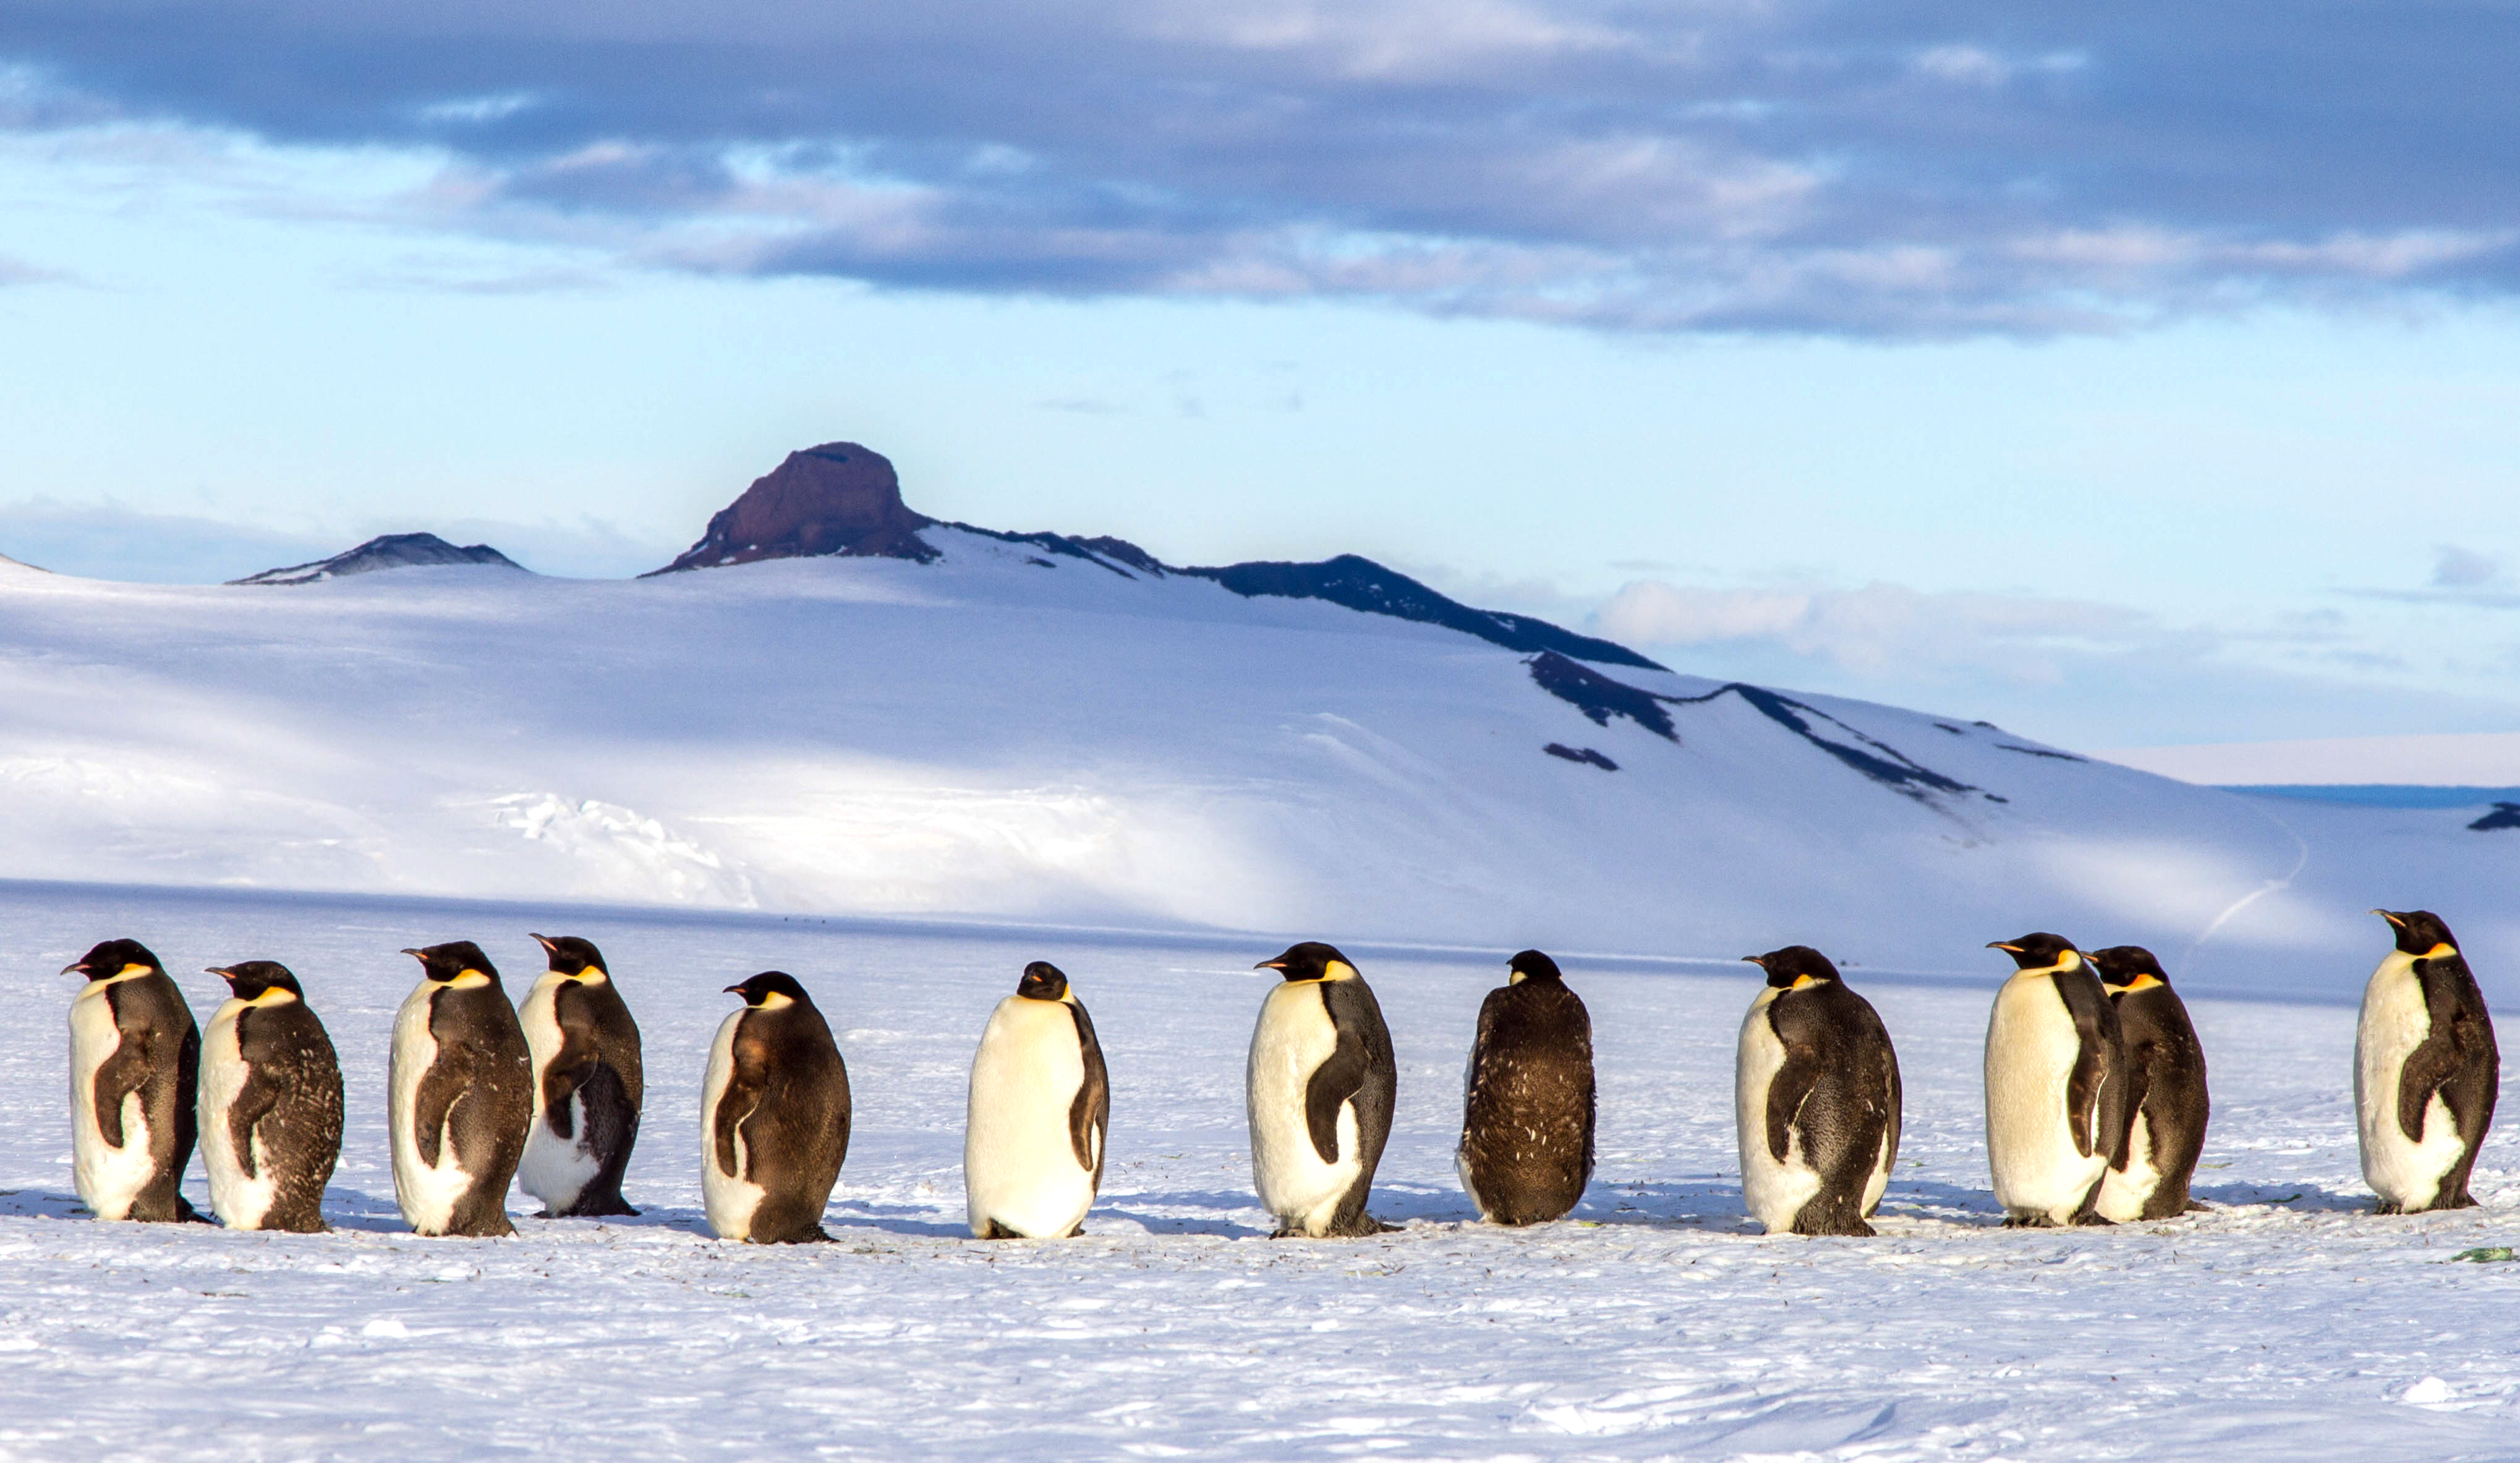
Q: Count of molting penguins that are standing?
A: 2